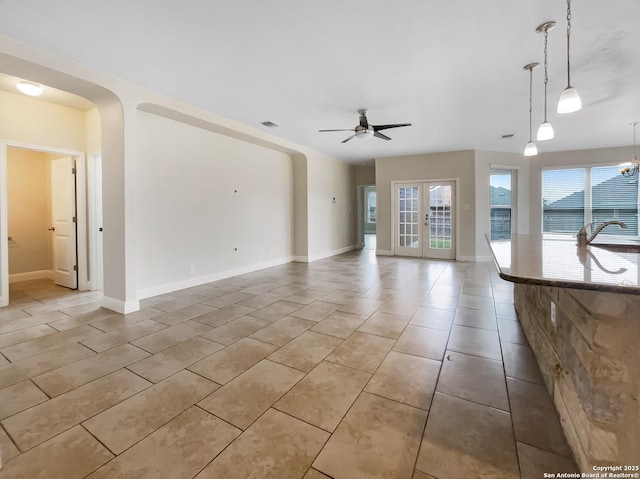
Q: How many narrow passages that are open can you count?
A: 2